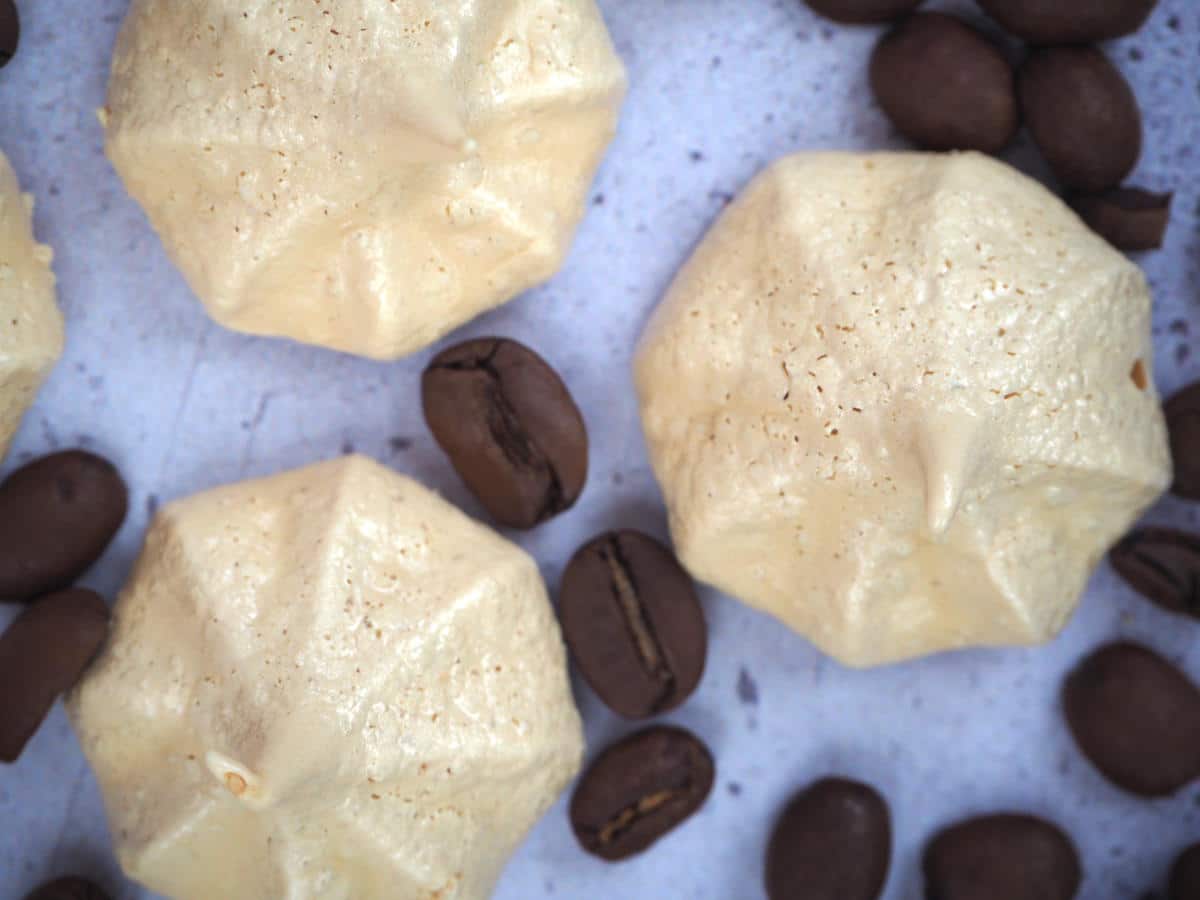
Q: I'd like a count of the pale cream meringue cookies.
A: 4